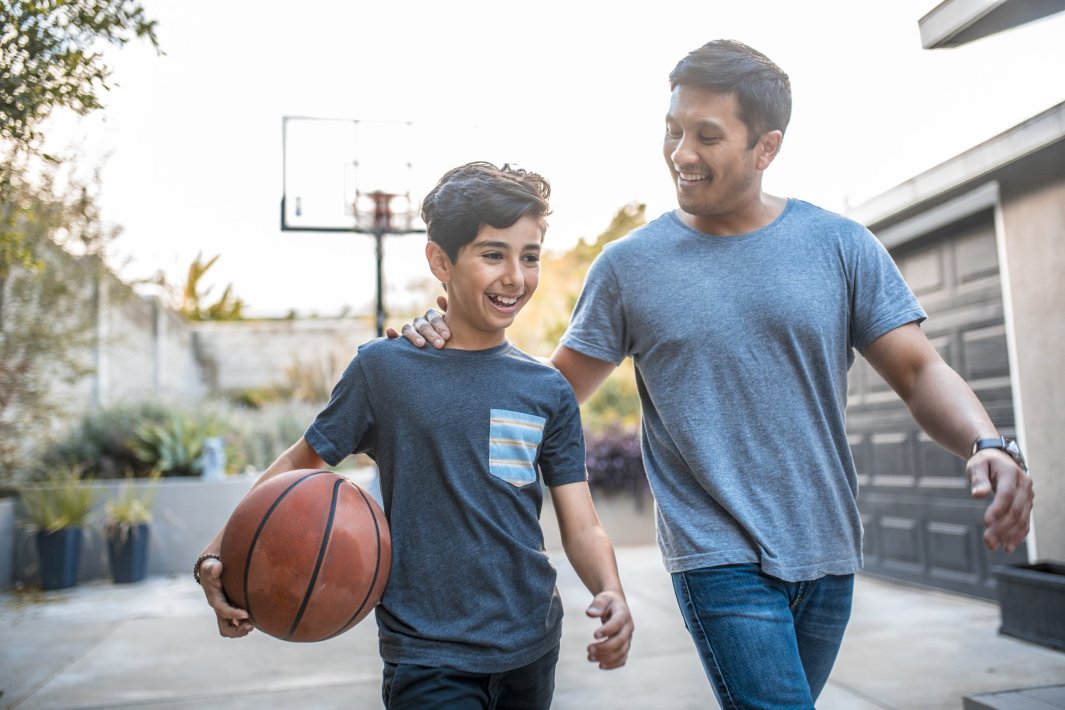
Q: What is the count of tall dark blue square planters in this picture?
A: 2